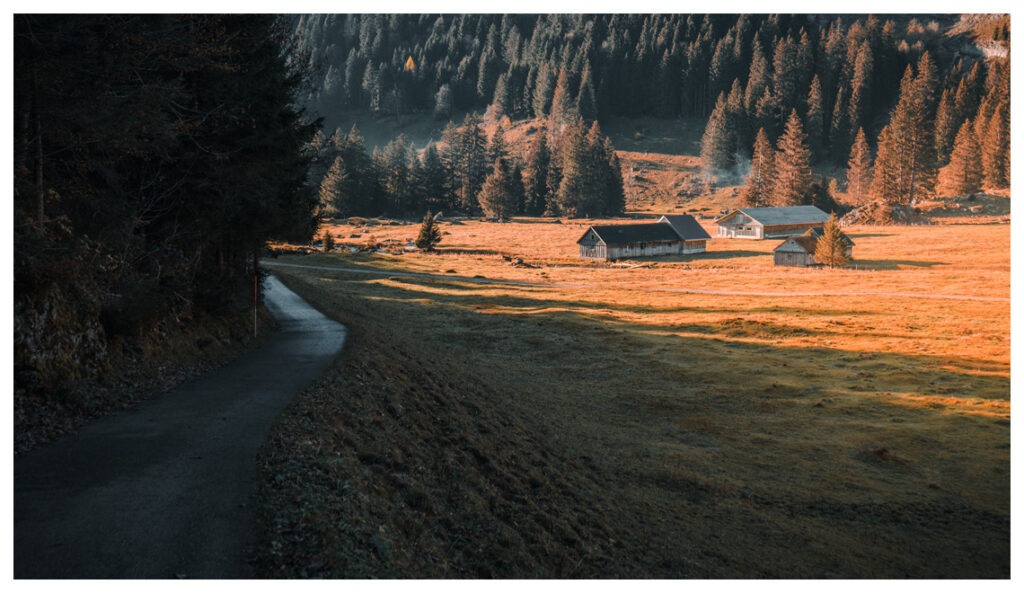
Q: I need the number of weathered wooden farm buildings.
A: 3